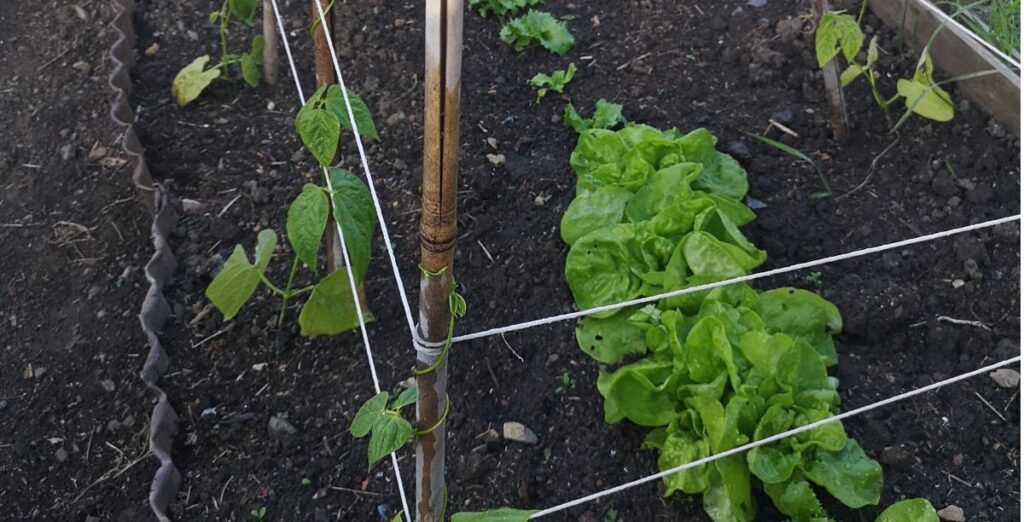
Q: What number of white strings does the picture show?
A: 4